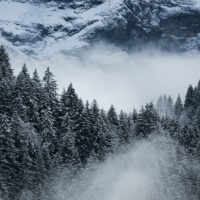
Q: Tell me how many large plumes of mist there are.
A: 2